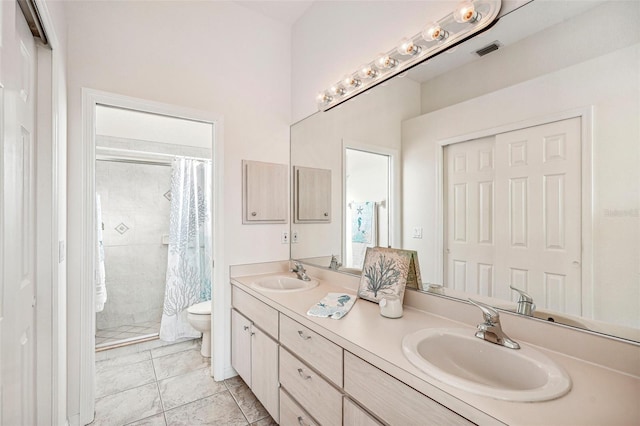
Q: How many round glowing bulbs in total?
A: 8